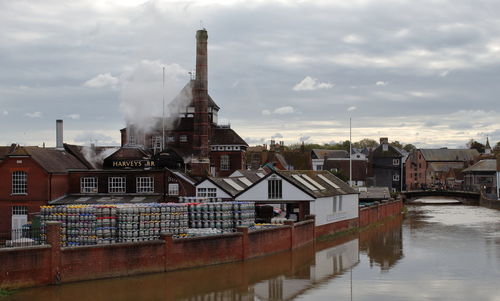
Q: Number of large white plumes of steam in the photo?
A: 1